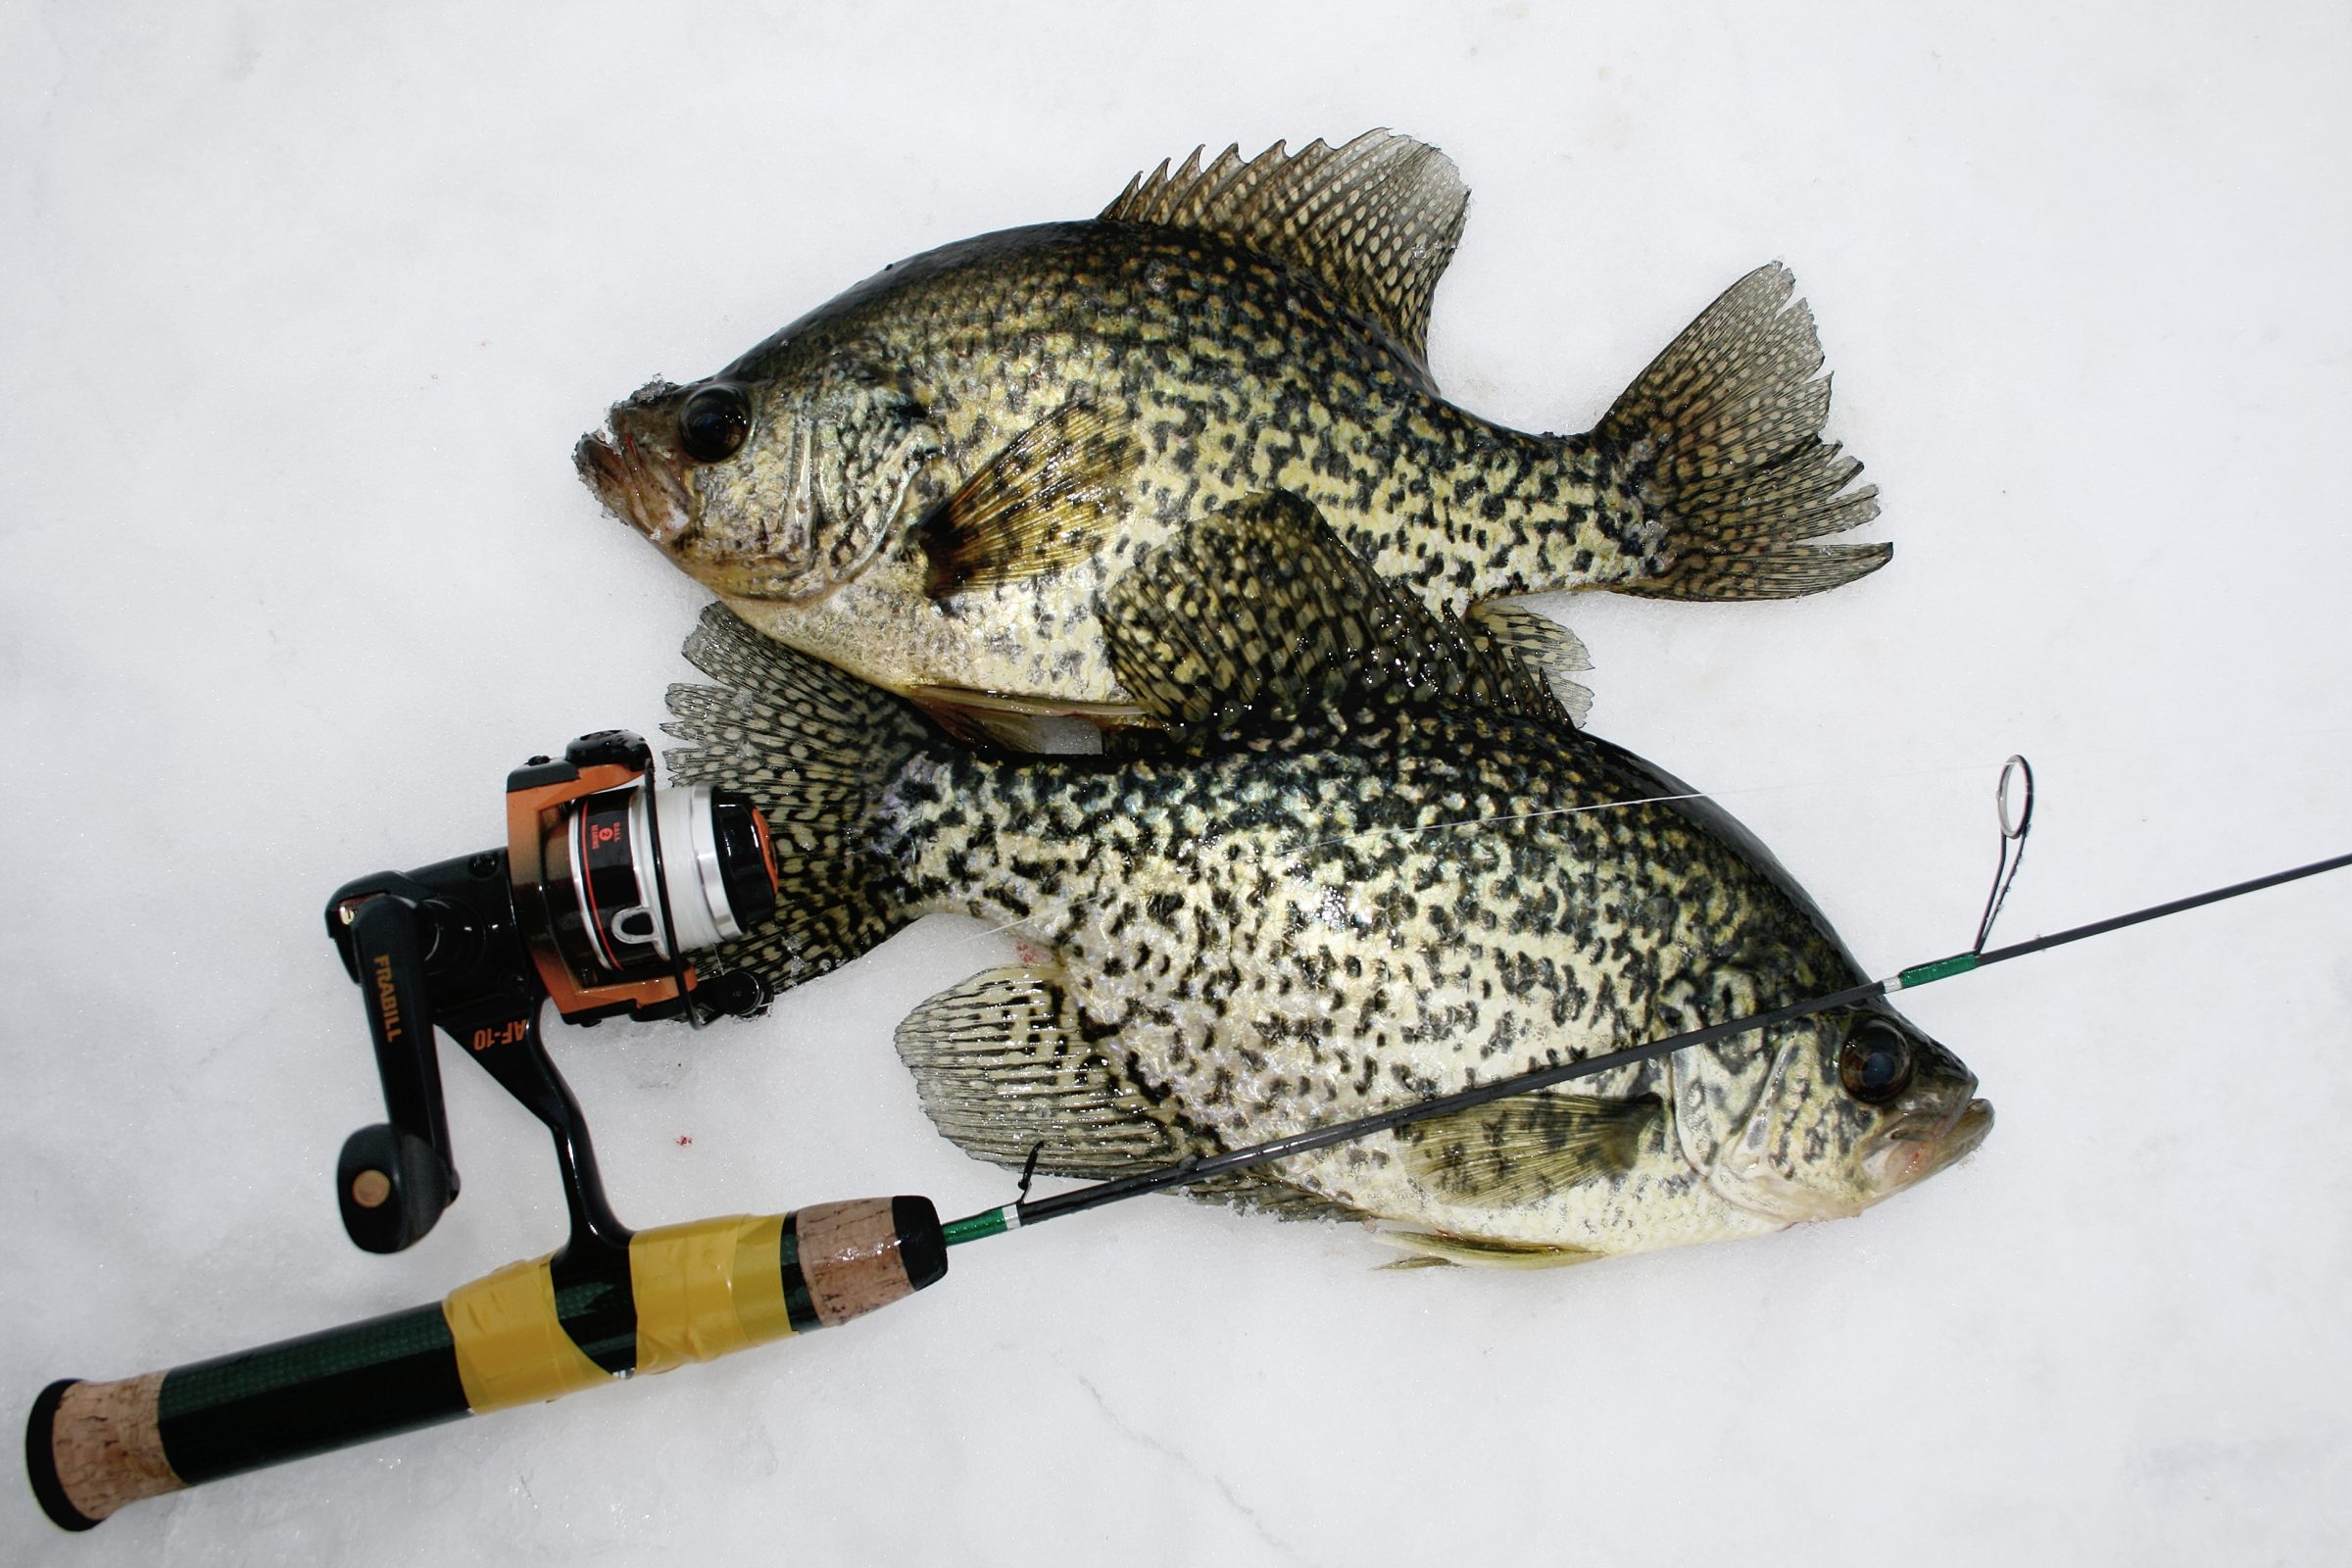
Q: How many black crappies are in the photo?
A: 2